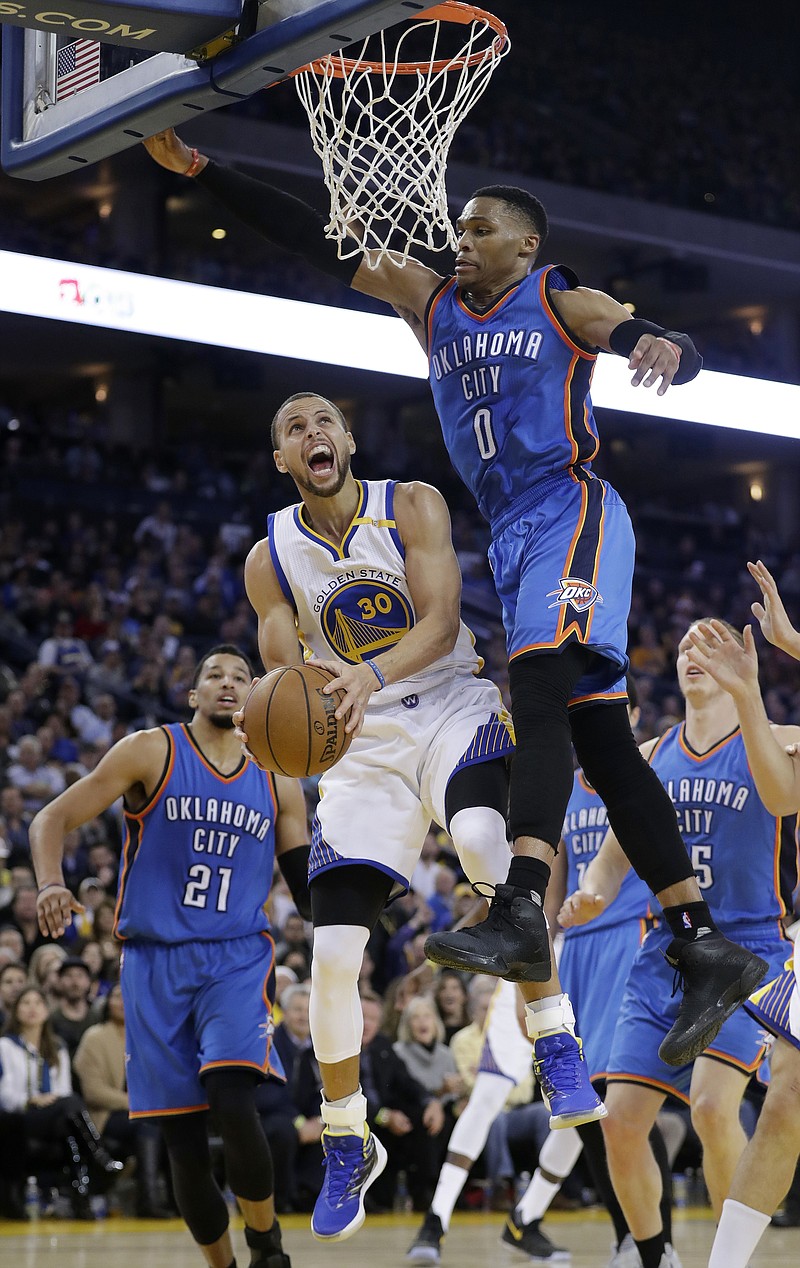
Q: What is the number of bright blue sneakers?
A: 2